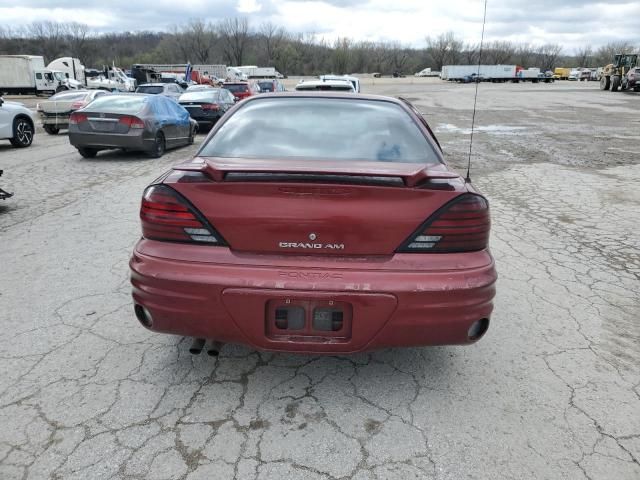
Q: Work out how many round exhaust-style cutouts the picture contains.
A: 2